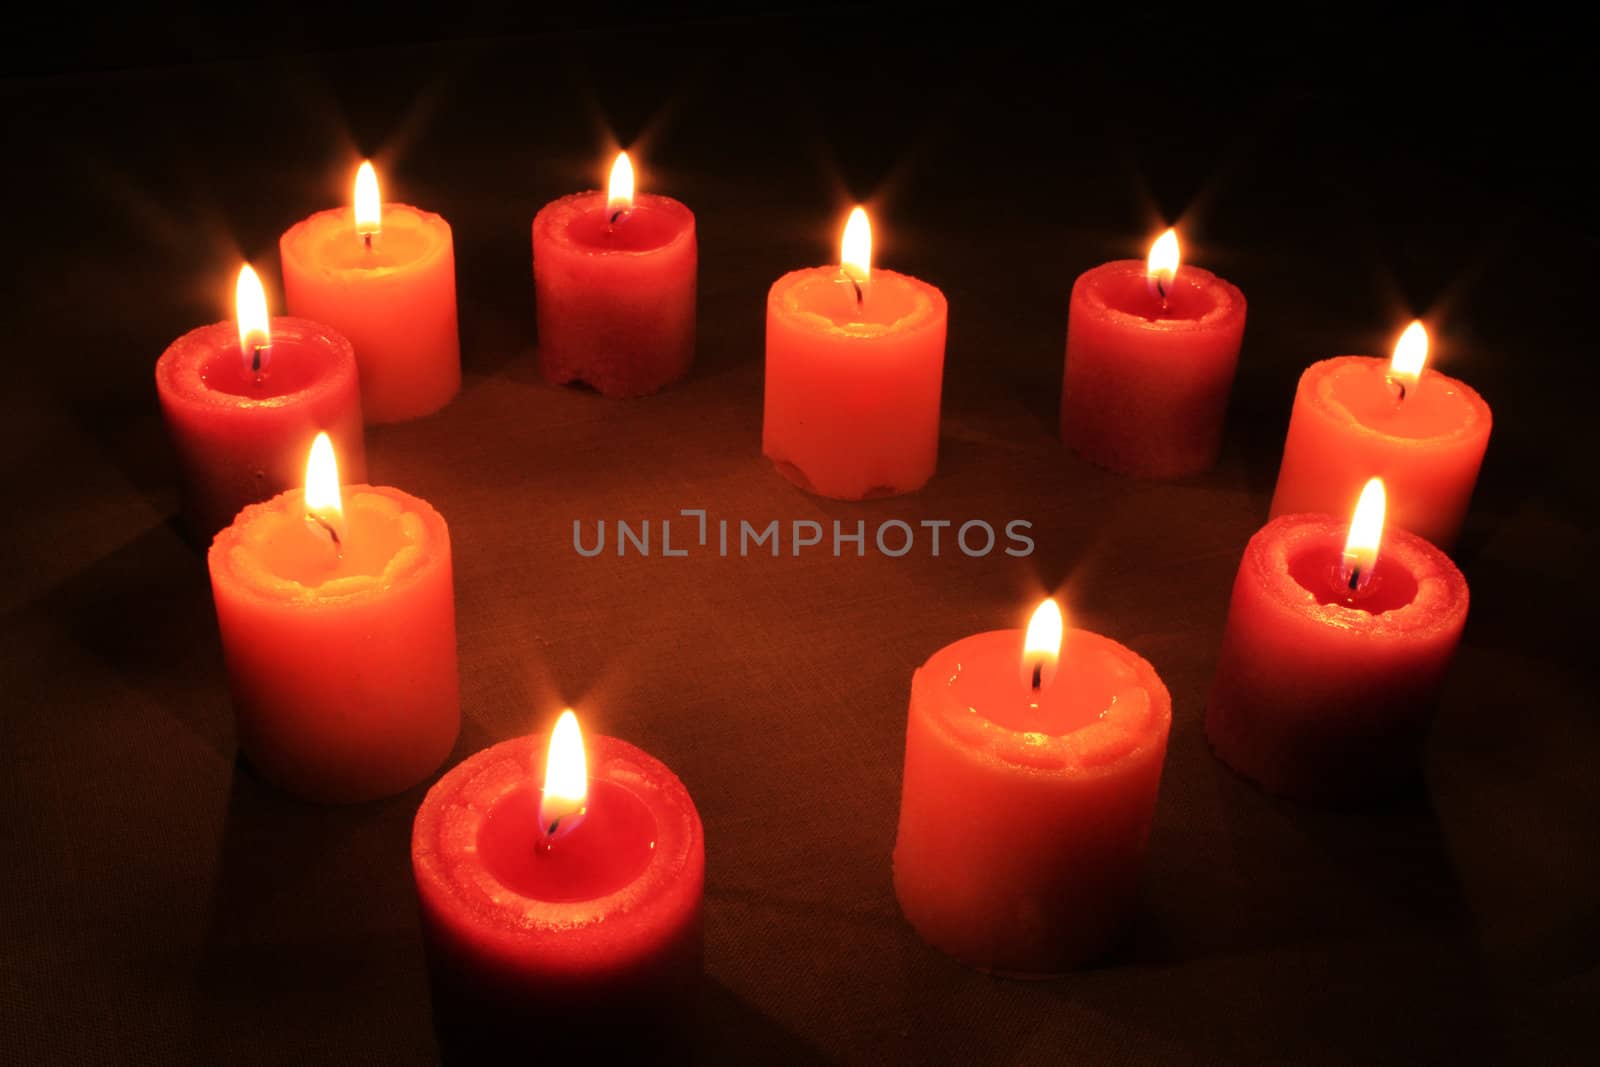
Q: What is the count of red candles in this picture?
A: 5